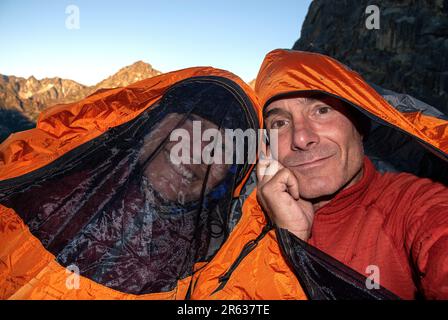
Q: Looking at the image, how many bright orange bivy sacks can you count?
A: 2